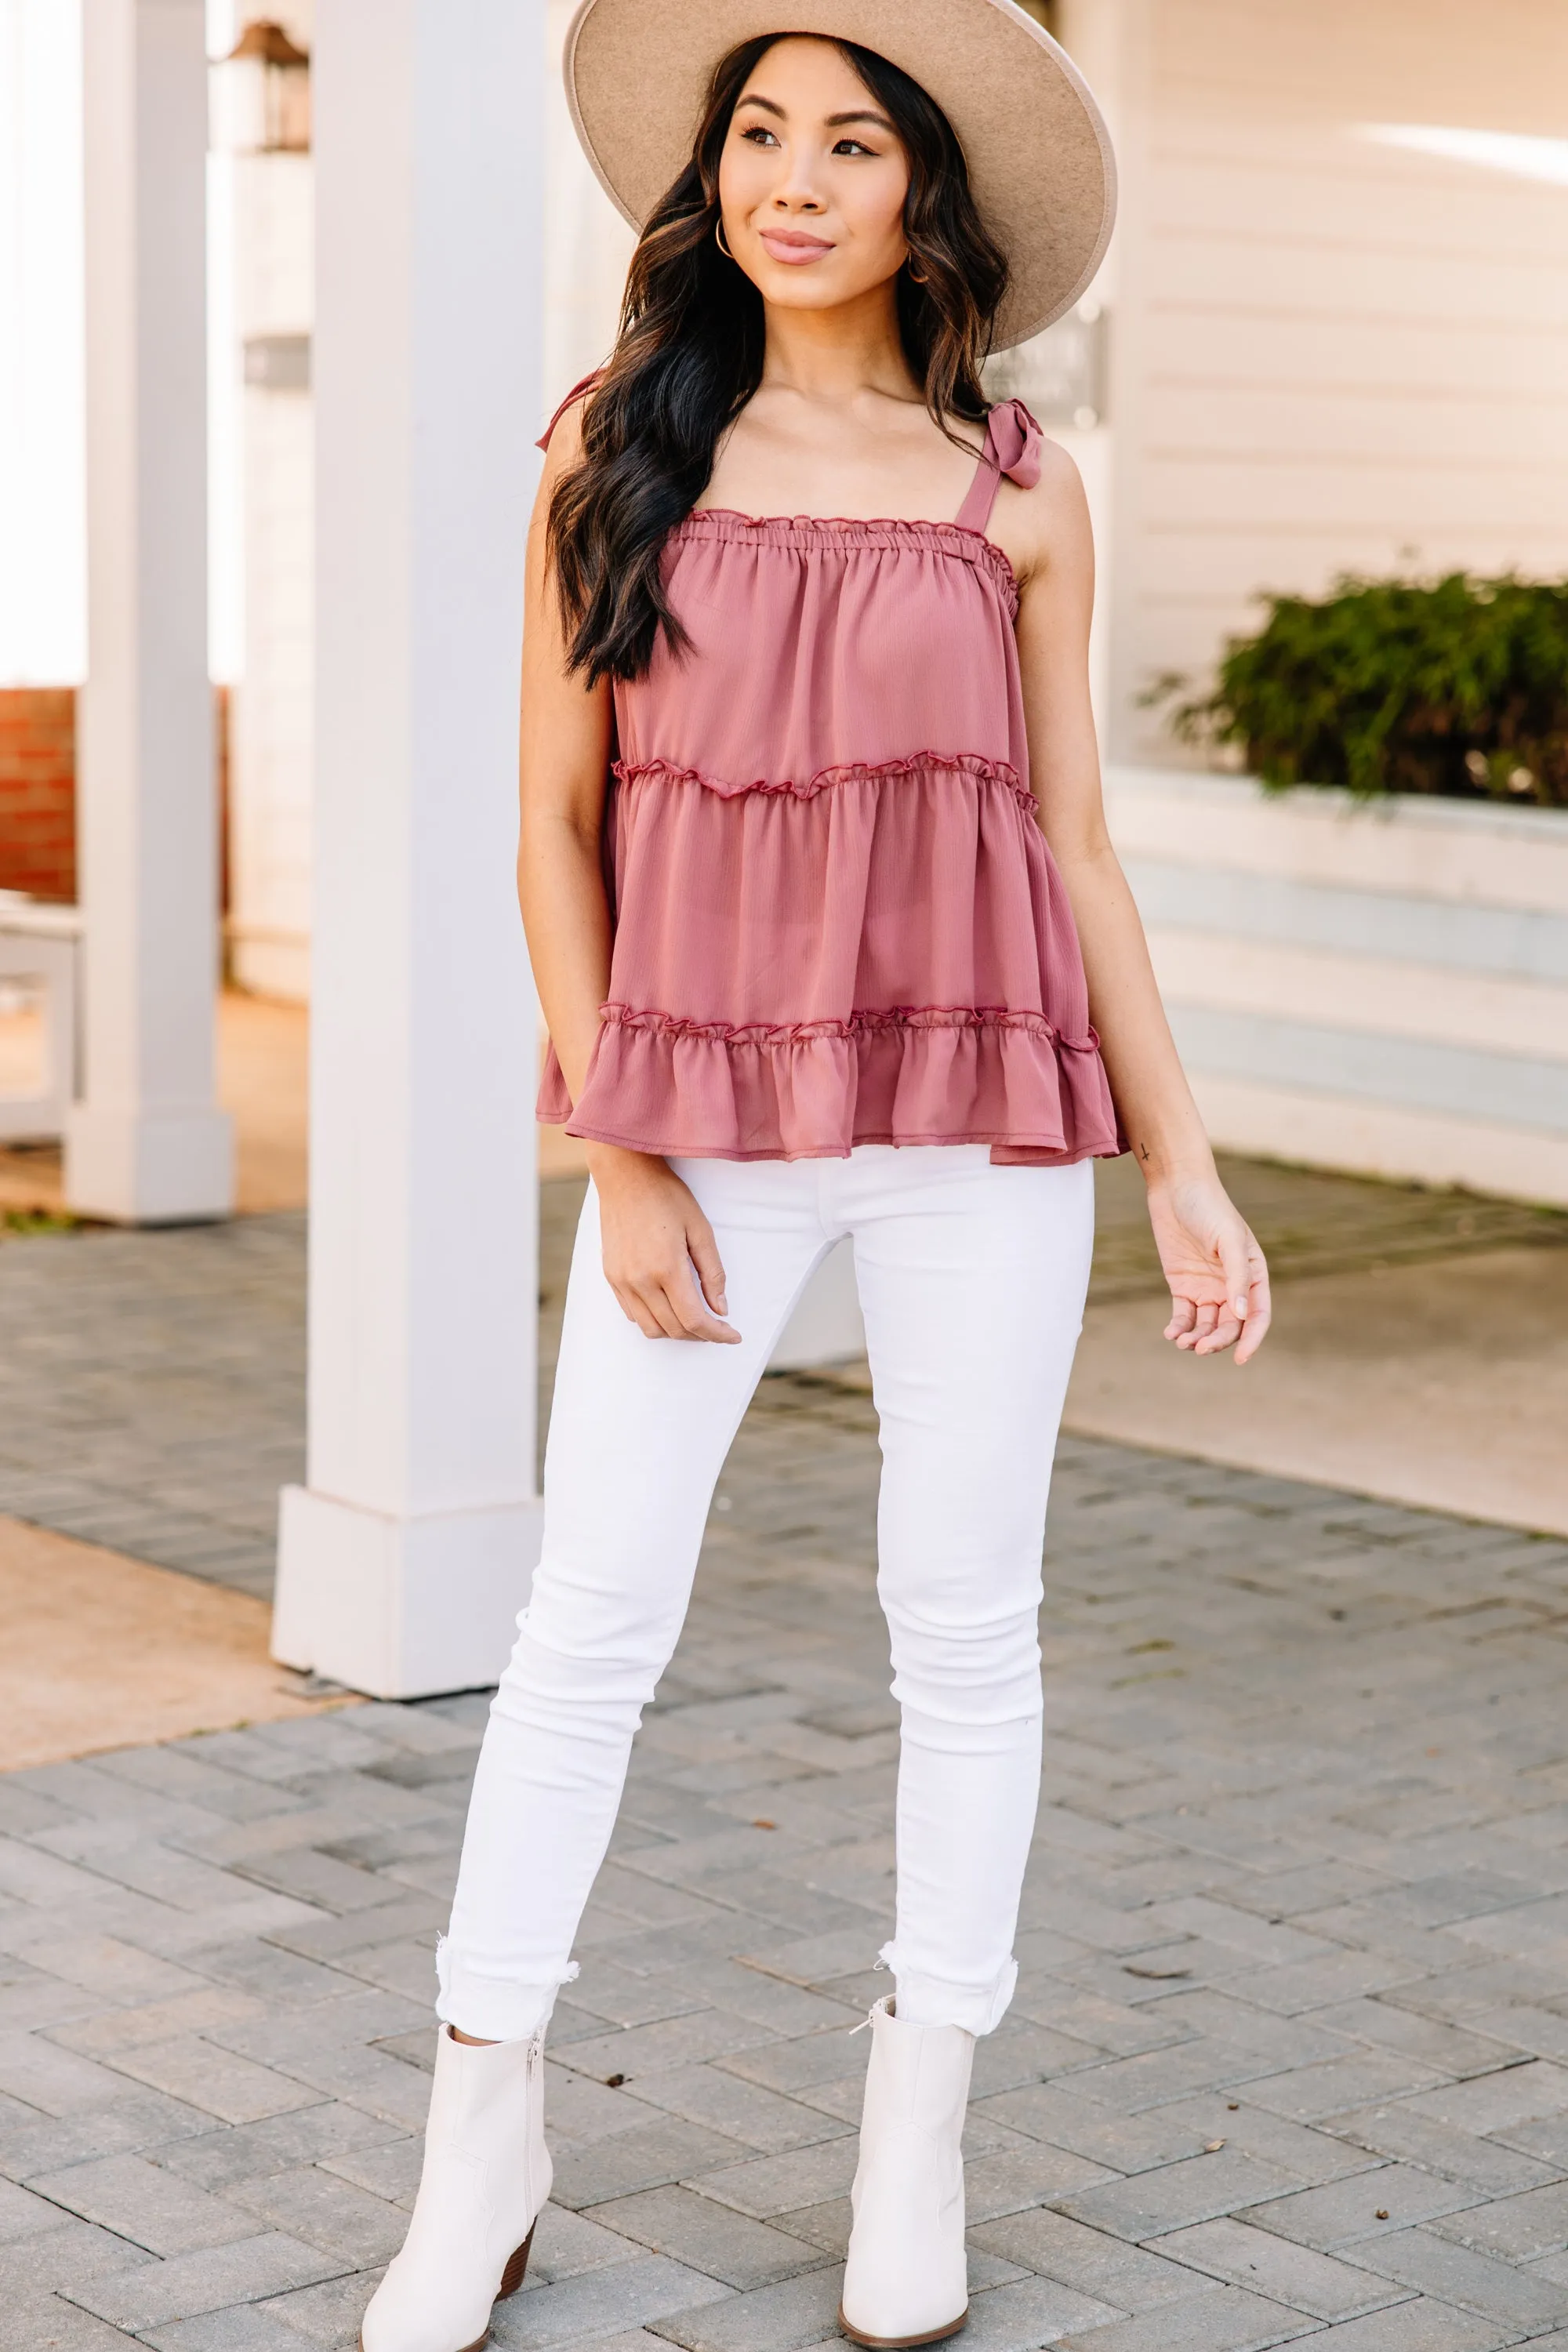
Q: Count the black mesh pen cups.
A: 0